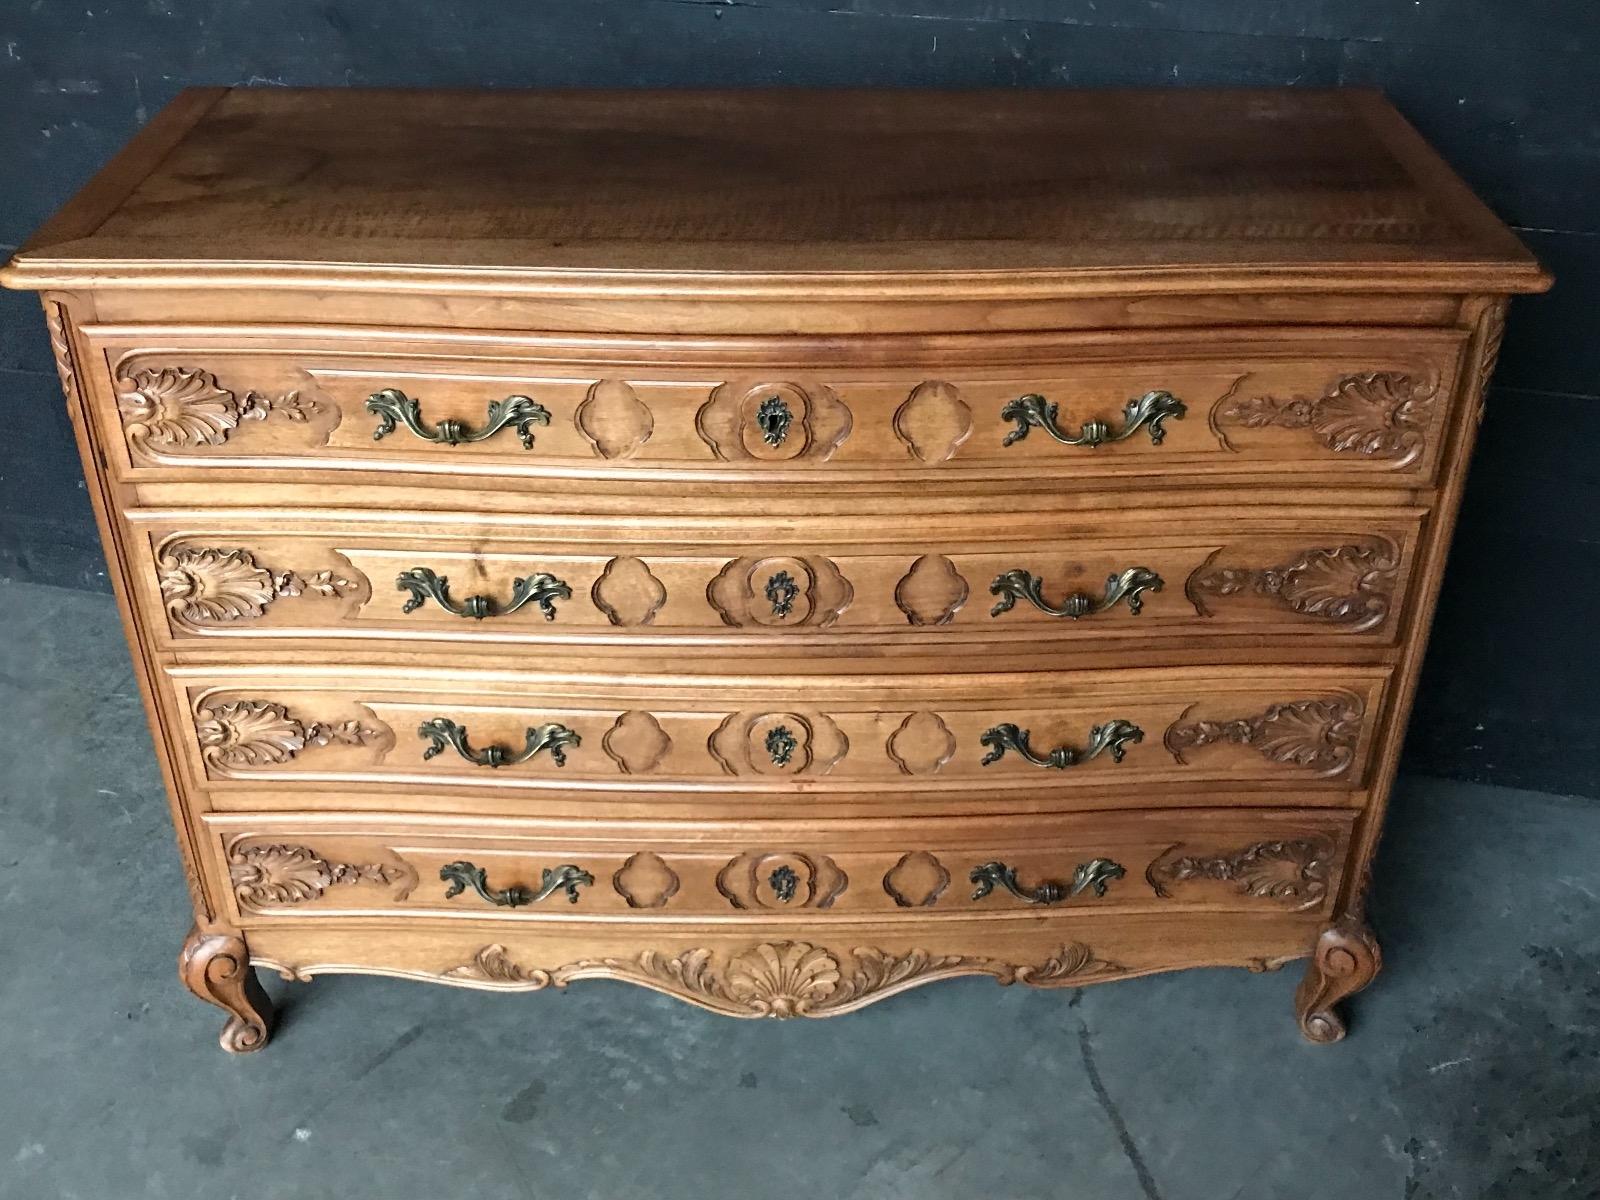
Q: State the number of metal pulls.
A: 8